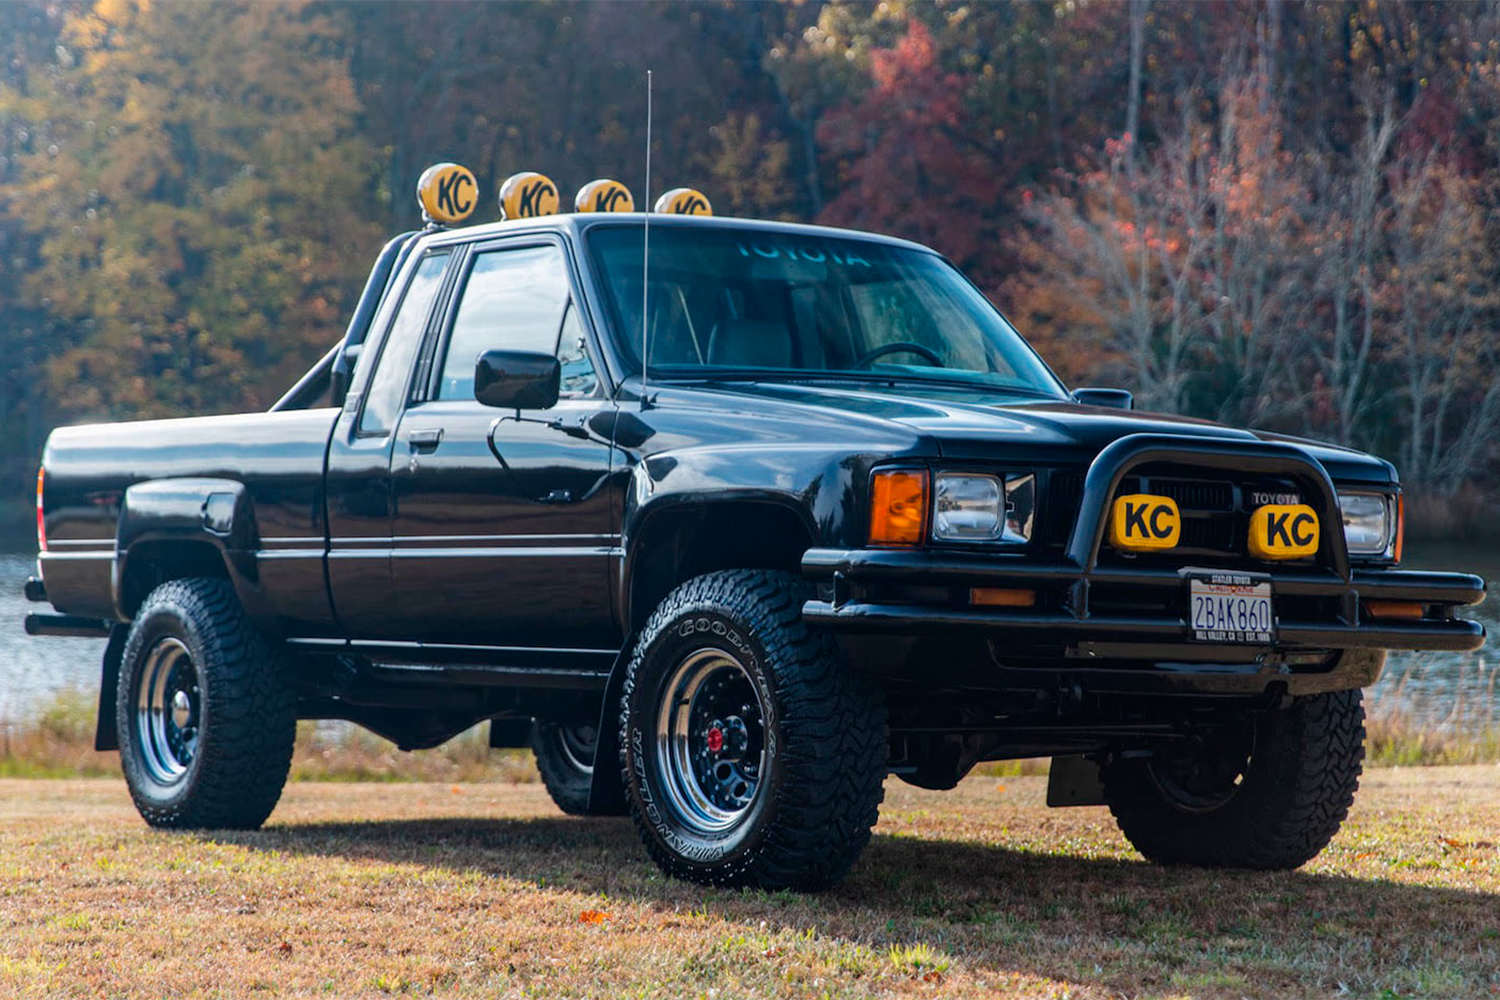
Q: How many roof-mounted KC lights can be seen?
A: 4